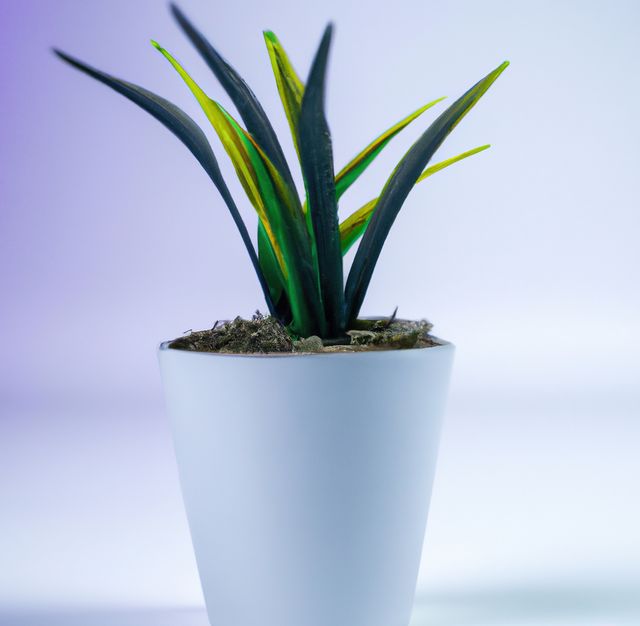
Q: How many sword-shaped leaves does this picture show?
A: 8